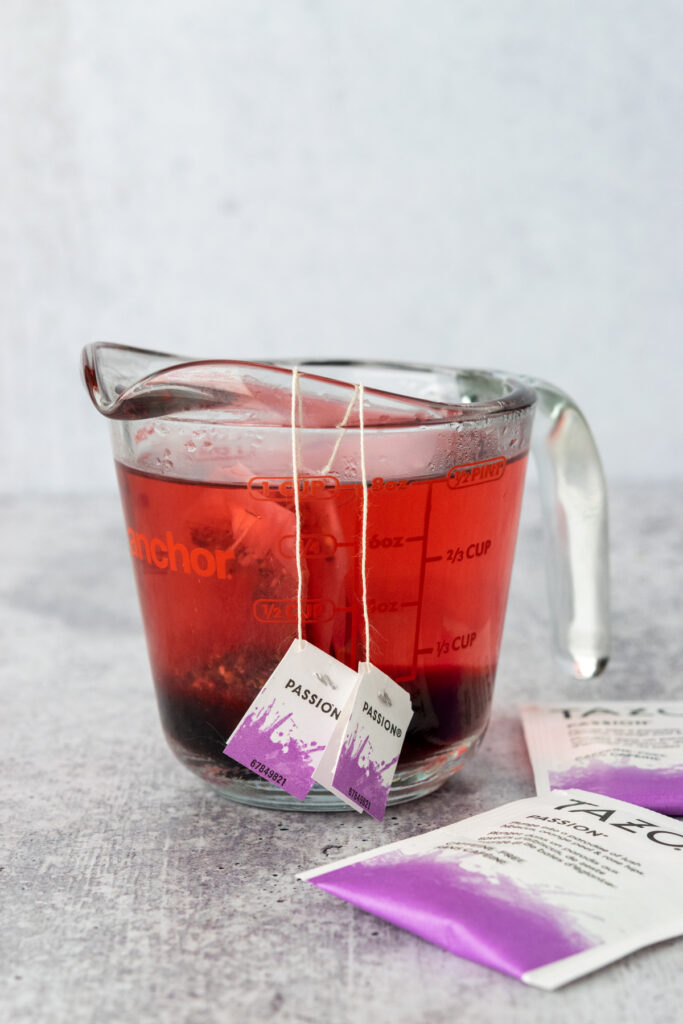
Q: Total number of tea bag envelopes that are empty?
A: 2